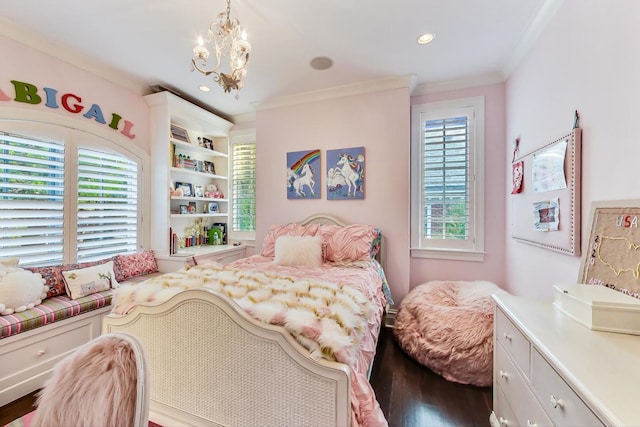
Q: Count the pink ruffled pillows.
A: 2